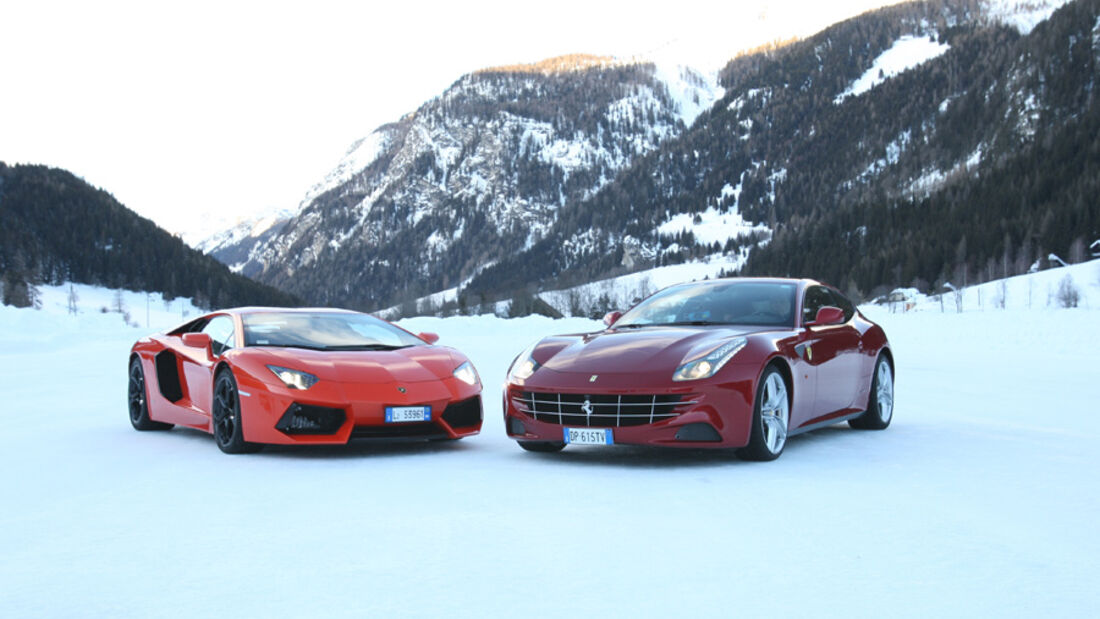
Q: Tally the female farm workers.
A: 0